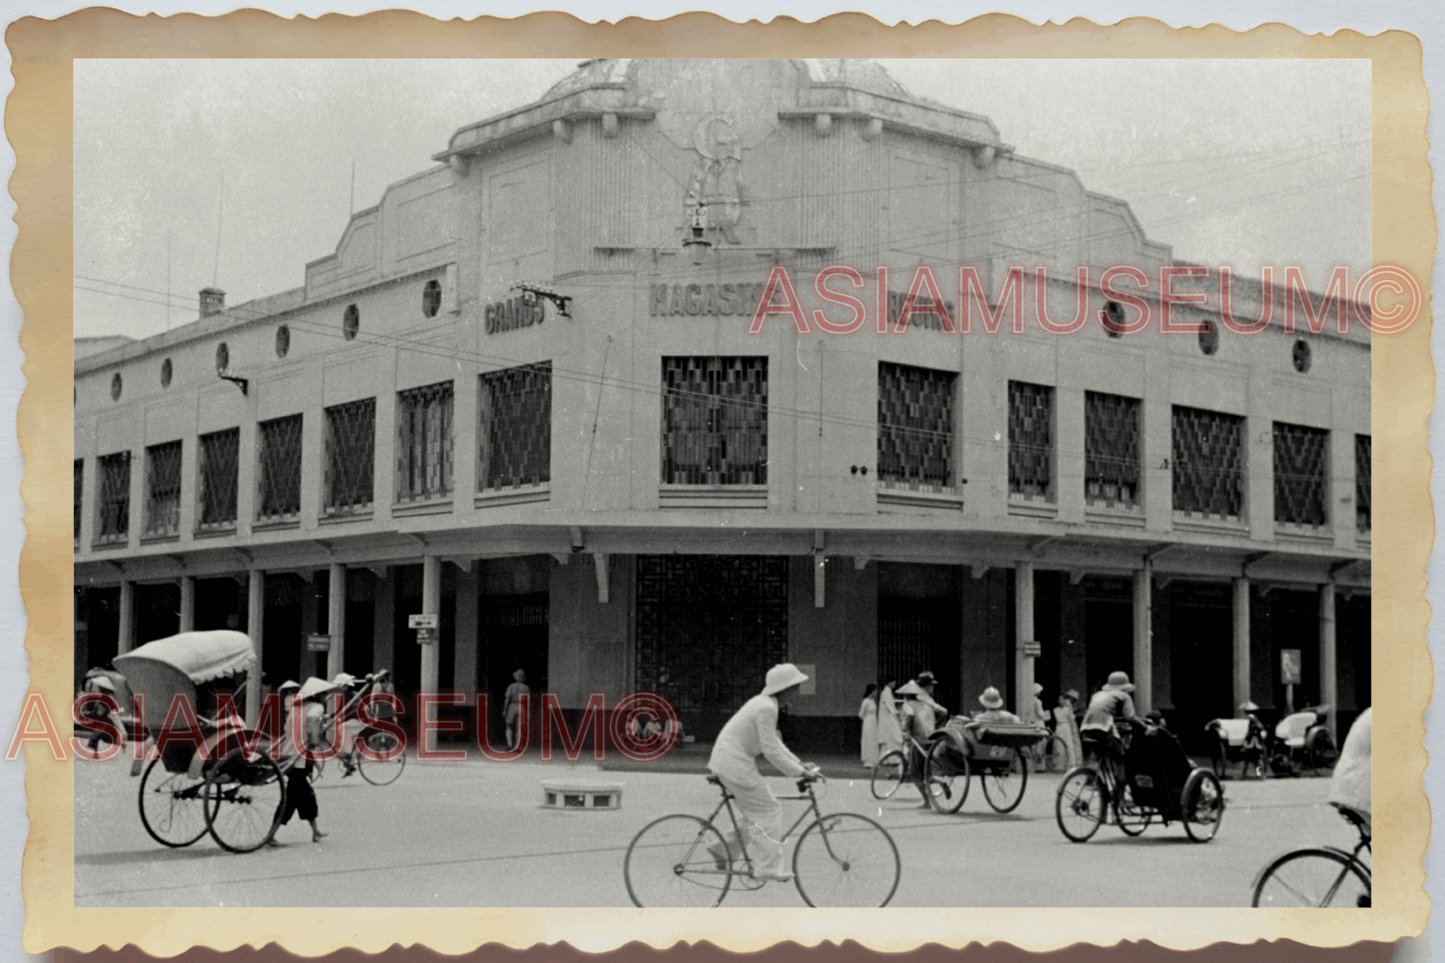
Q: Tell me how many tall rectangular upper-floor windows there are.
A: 15